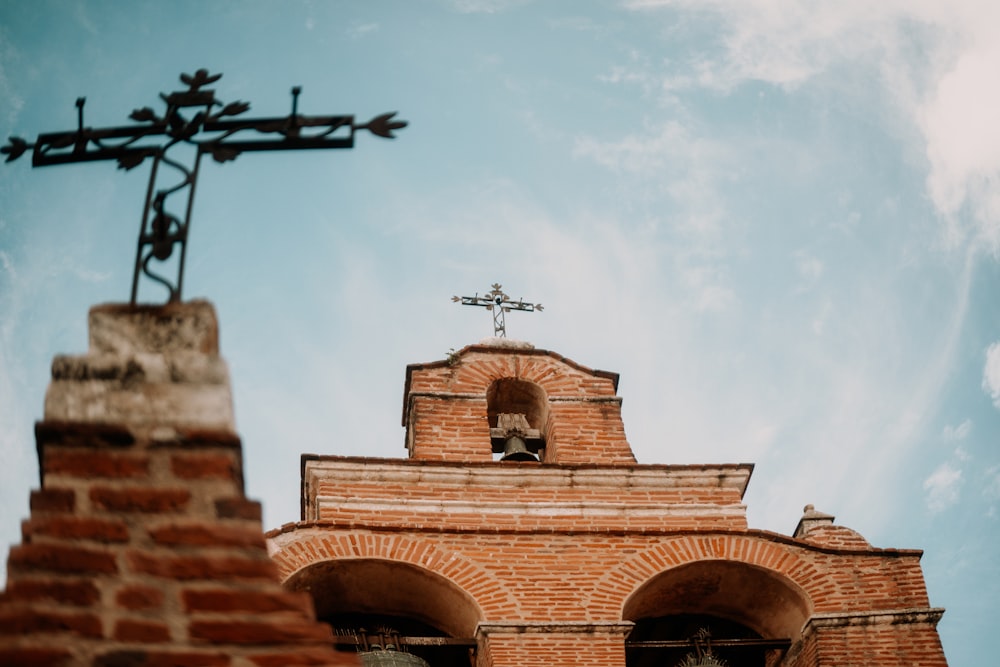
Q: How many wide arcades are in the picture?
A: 2